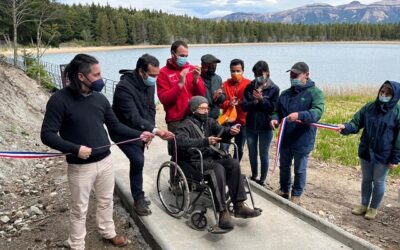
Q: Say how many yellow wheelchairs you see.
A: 0